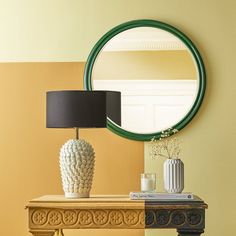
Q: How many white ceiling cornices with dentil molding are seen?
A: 1